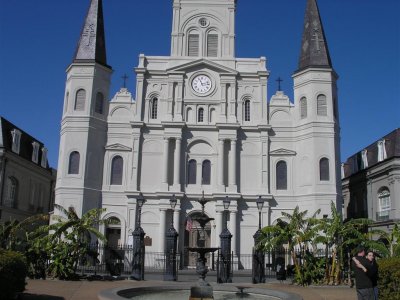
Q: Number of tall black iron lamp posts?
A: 4